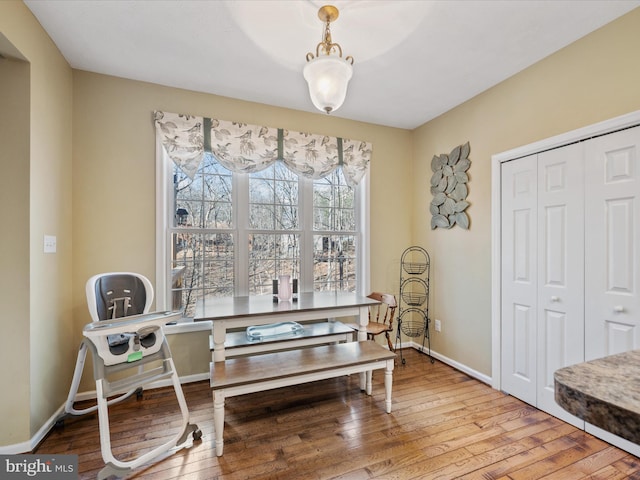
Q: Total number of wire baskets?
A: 3